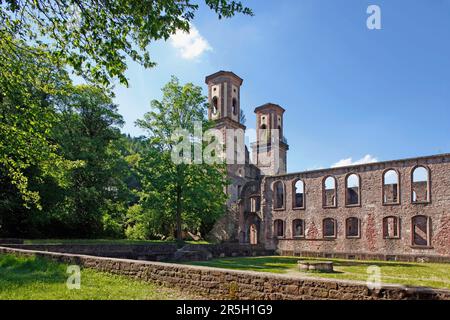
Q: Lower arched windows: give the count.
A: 6